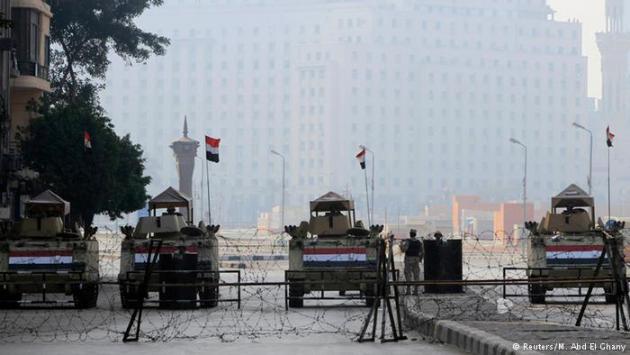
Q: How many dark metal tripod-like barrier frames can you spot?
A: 3